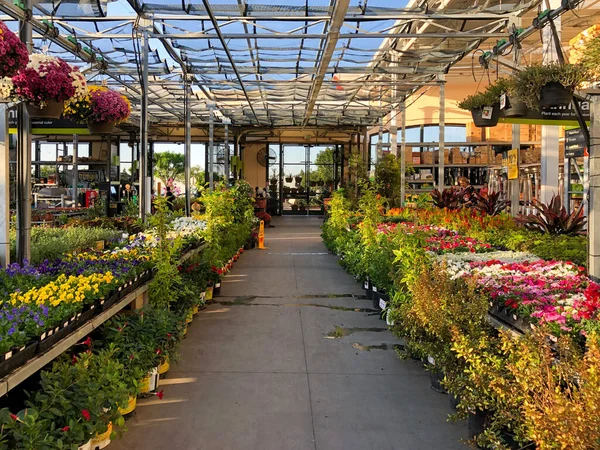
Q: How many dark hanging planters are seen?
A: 3